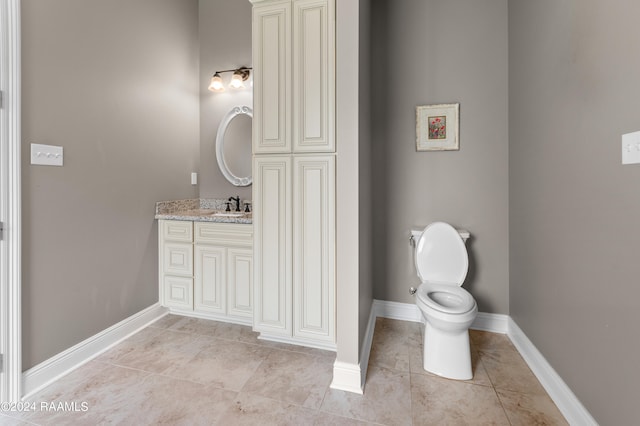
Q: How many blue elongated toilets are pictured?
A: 0